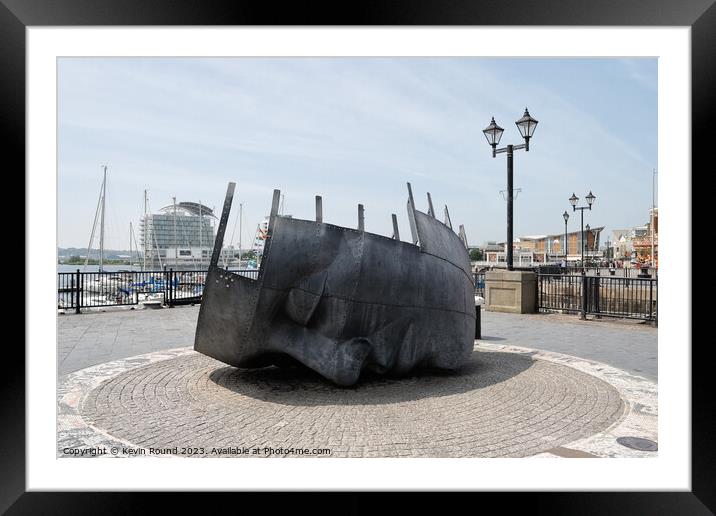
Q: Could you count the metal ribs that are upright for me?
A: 9